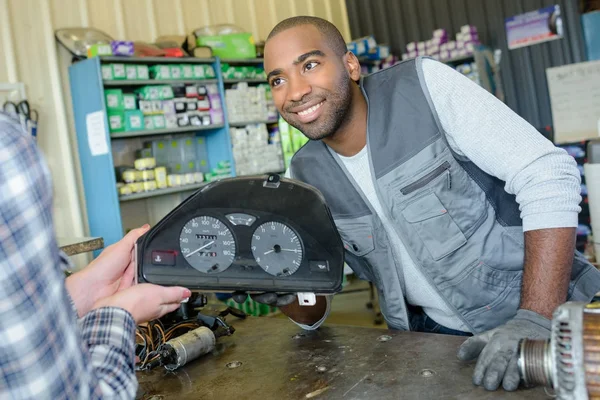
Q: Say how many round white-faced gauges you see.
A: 2